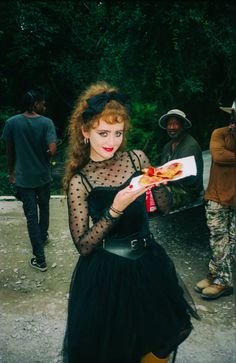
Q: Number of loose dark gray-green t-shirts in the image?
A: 1